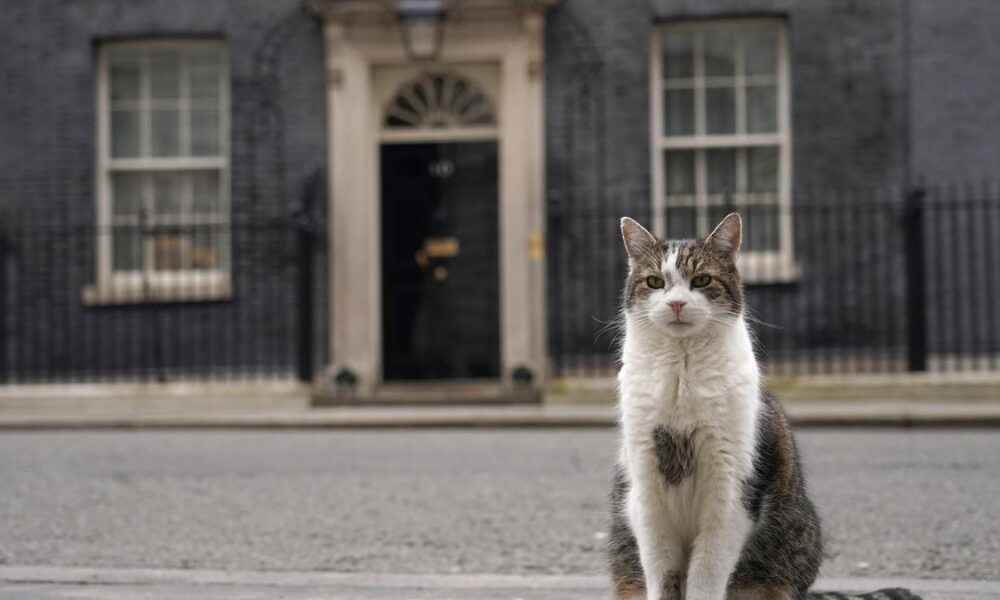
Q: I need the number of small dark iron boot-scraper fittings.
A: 2